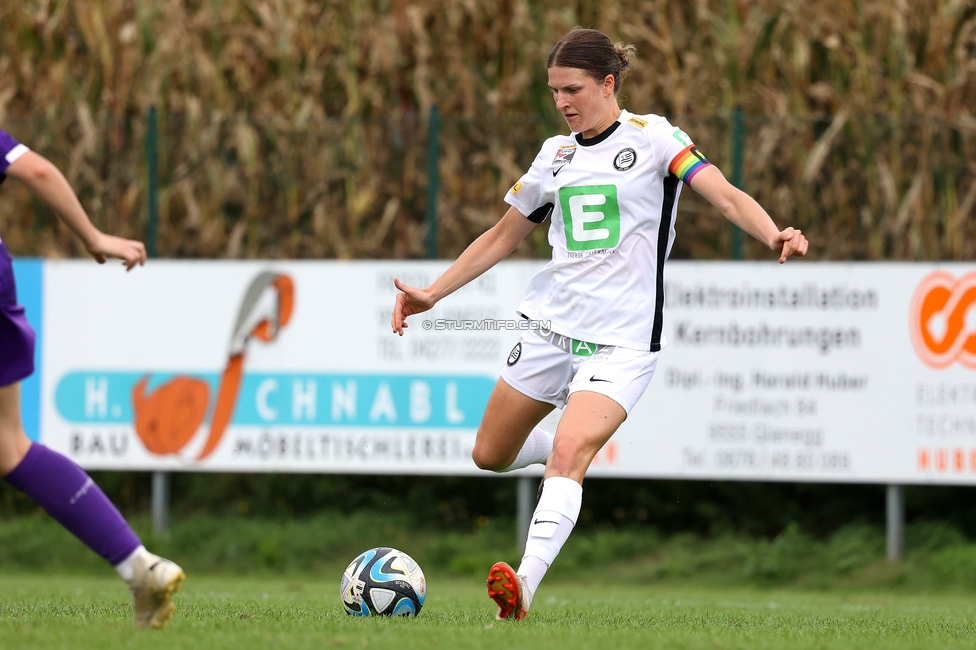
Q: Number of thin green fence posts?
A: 3